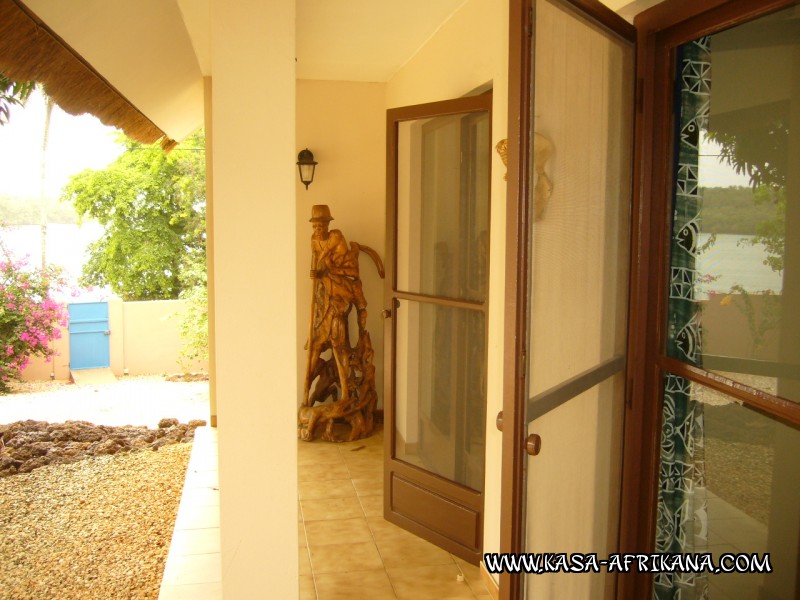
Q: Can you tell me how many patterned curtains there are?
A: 1